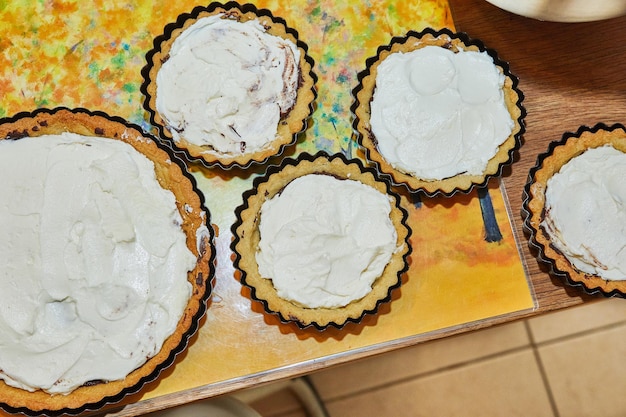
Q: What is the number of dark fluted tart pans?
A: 5